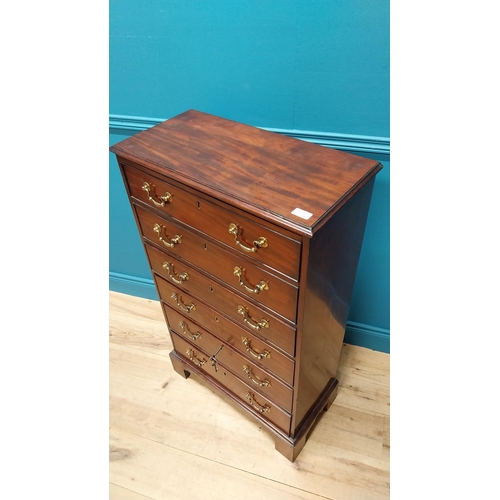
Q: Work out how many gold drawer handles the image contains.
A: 12